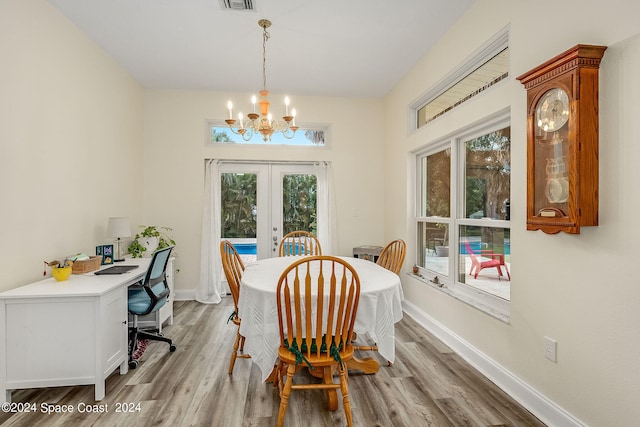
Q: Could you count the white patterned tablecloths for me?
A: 1